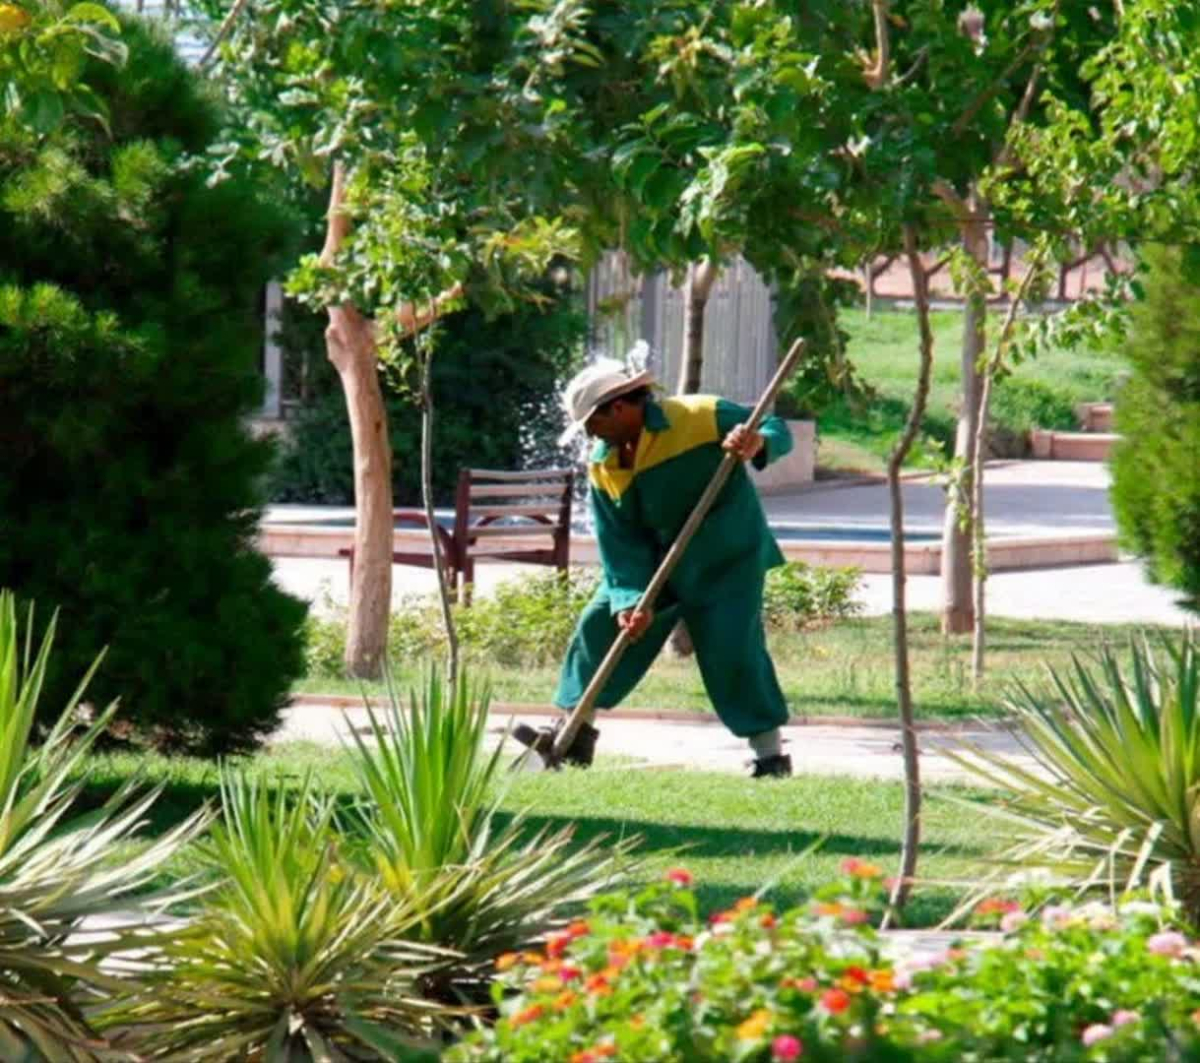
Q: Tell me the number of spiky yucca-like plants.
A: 4